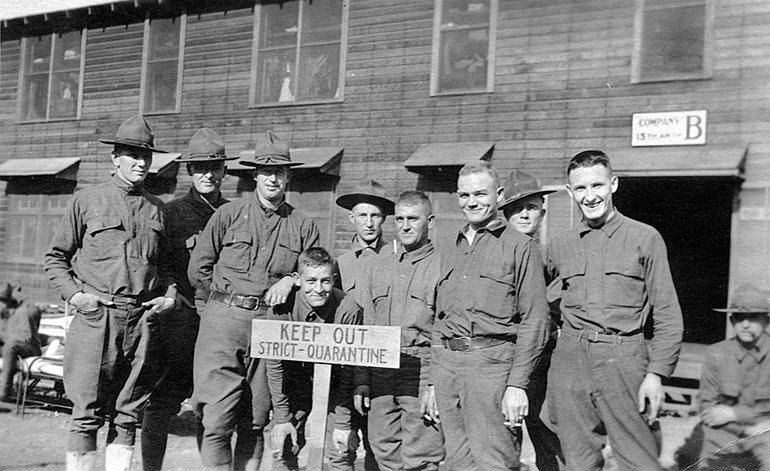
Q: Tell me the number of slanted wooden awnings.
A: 5